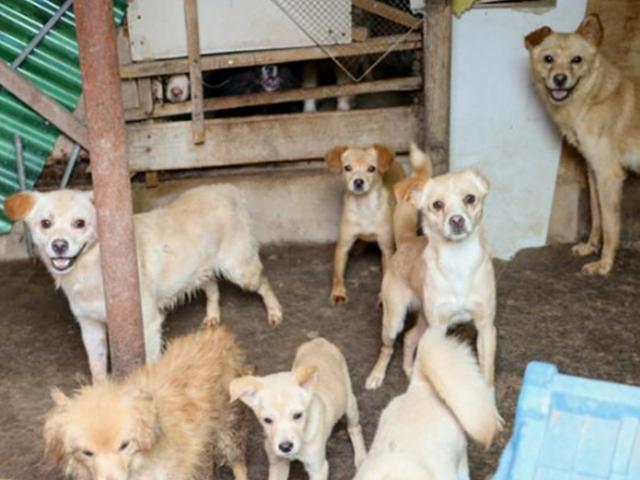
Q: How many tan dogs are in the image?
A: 7